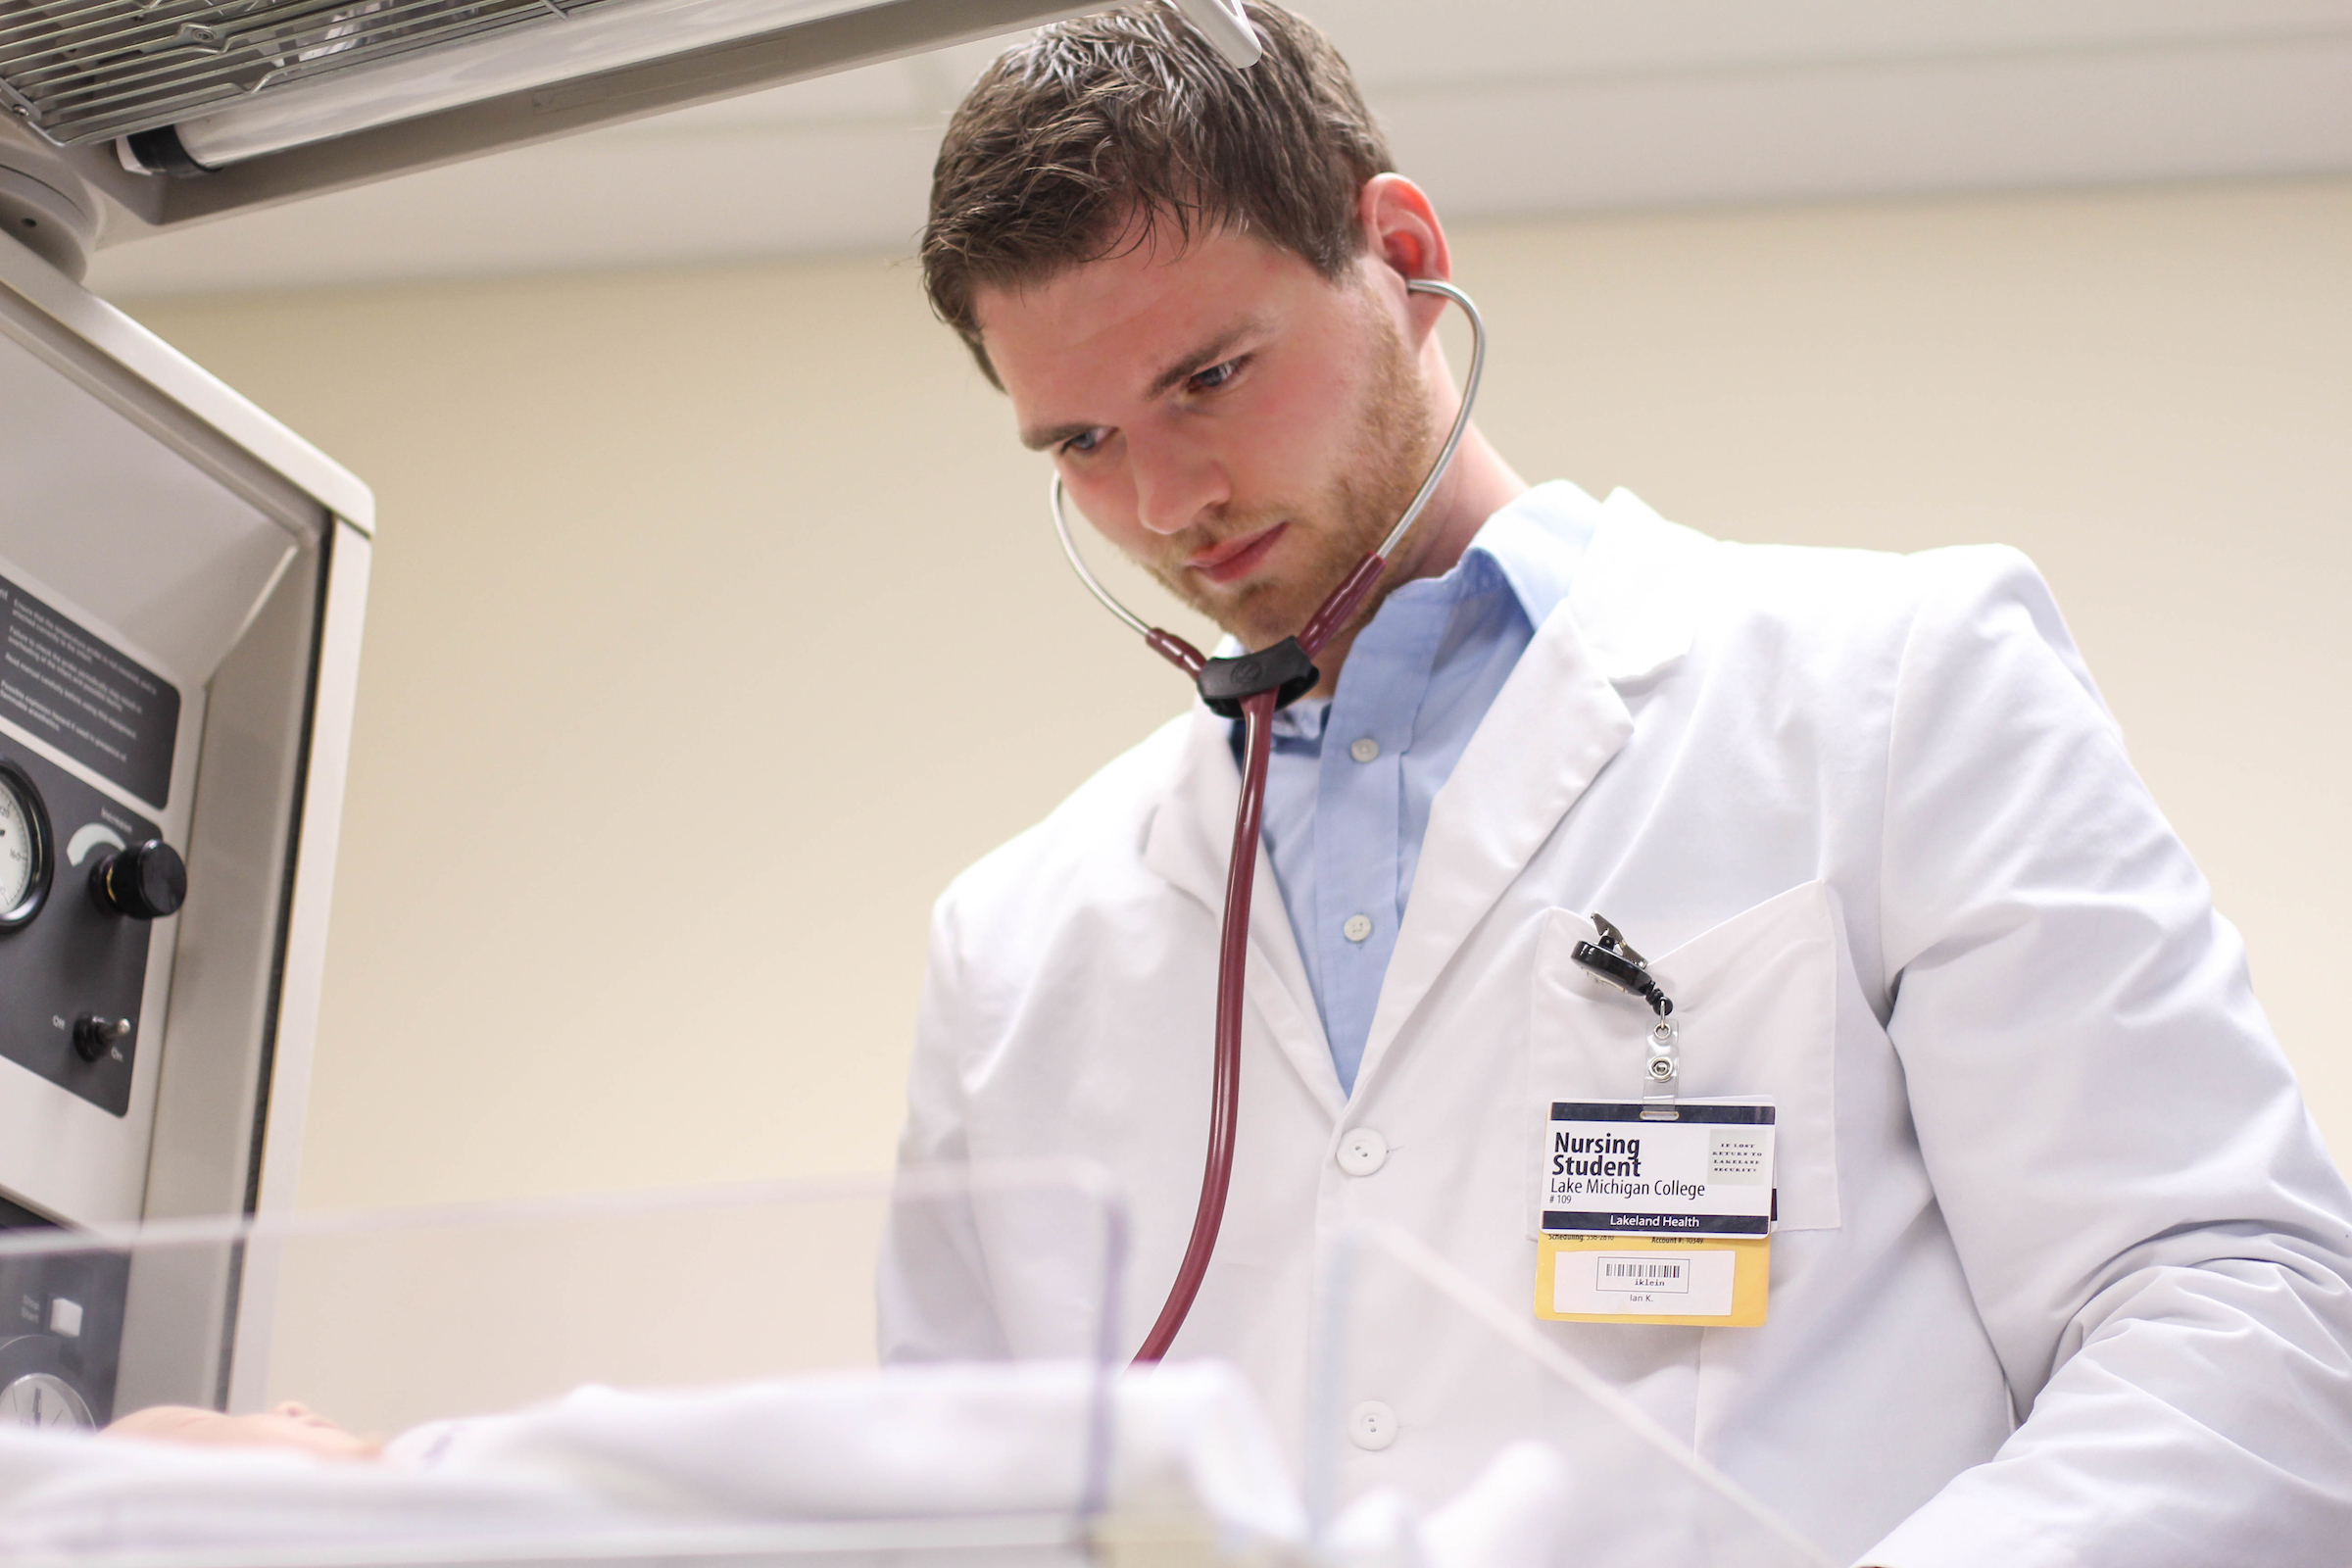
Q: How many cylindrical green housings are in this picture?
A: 0